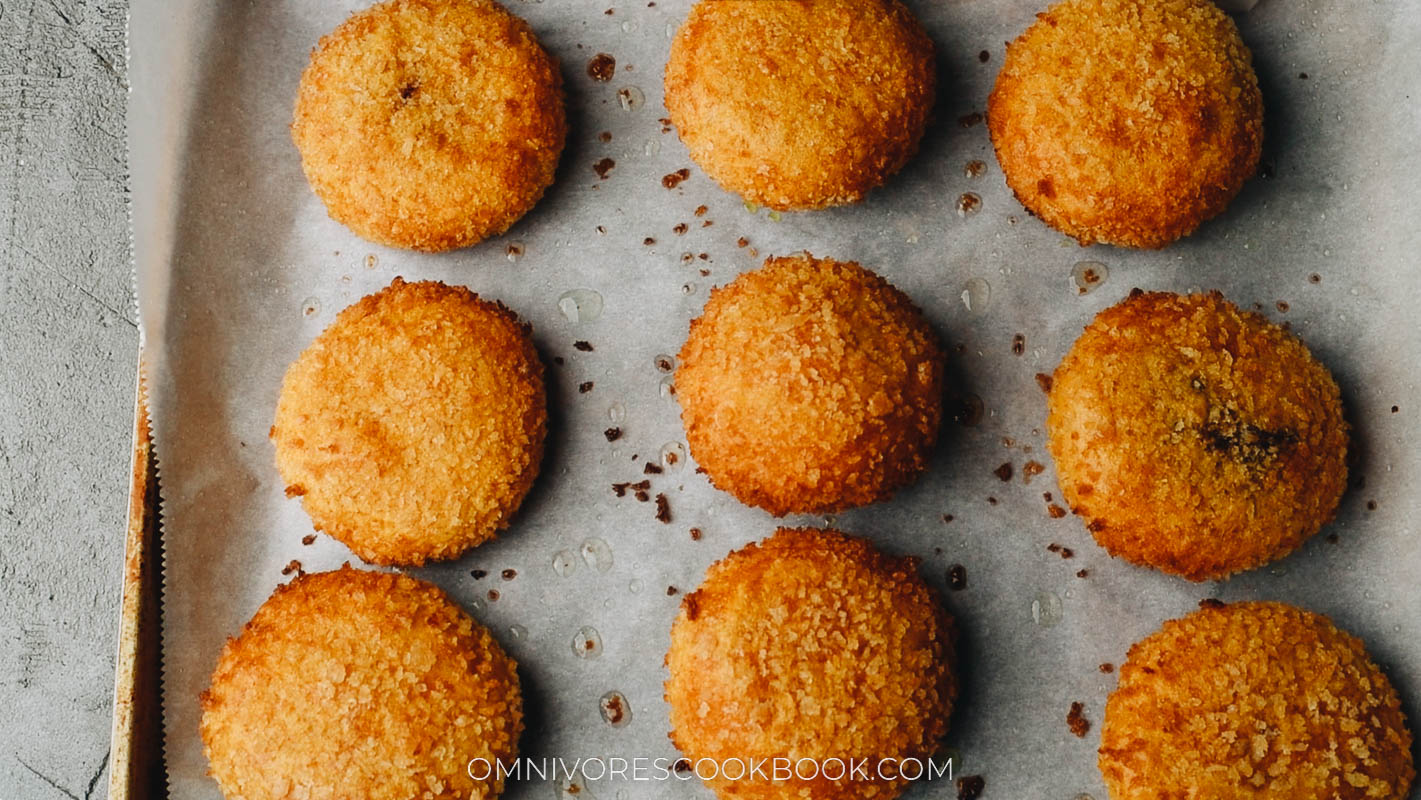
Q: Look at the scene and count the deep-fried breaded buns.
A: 9